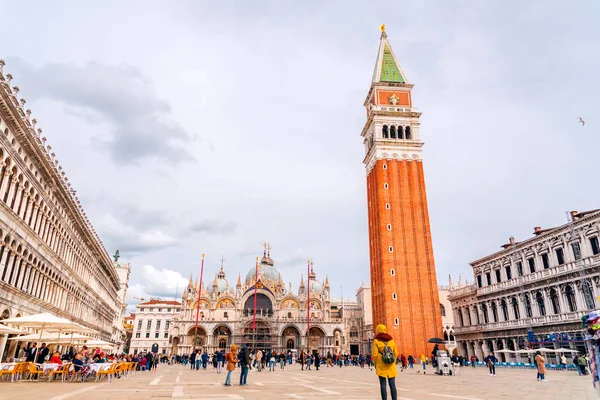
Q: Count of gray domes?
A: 3